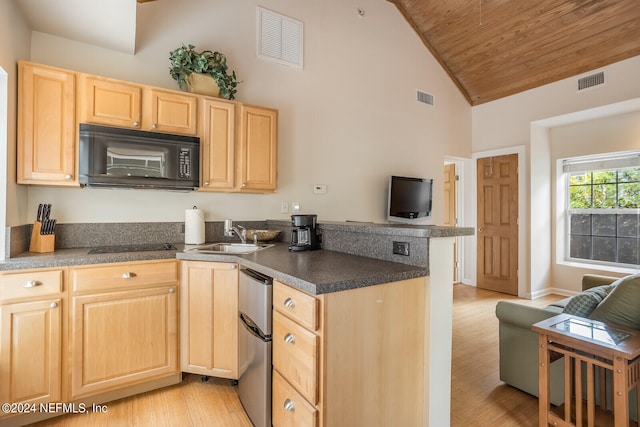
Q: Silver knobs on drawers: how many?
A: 5